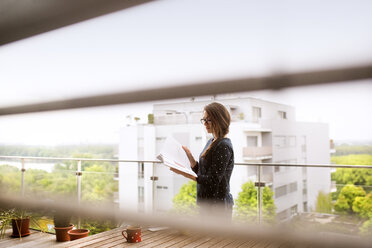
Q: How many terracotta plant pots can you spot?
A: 3